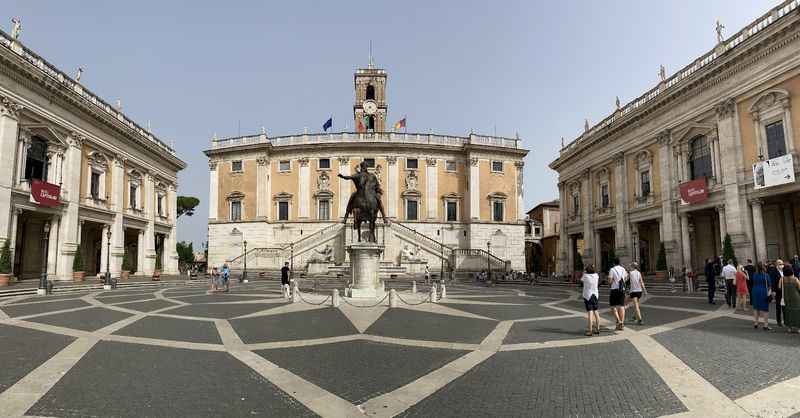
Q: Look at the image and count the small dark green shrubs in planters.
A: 8